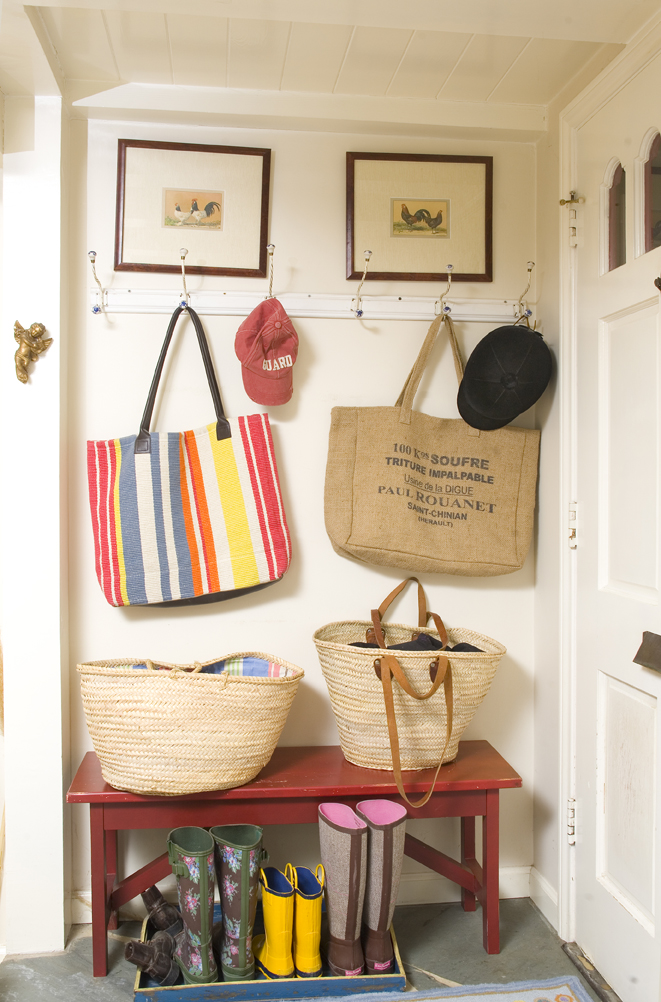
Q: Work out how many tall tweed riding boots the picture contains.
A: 2